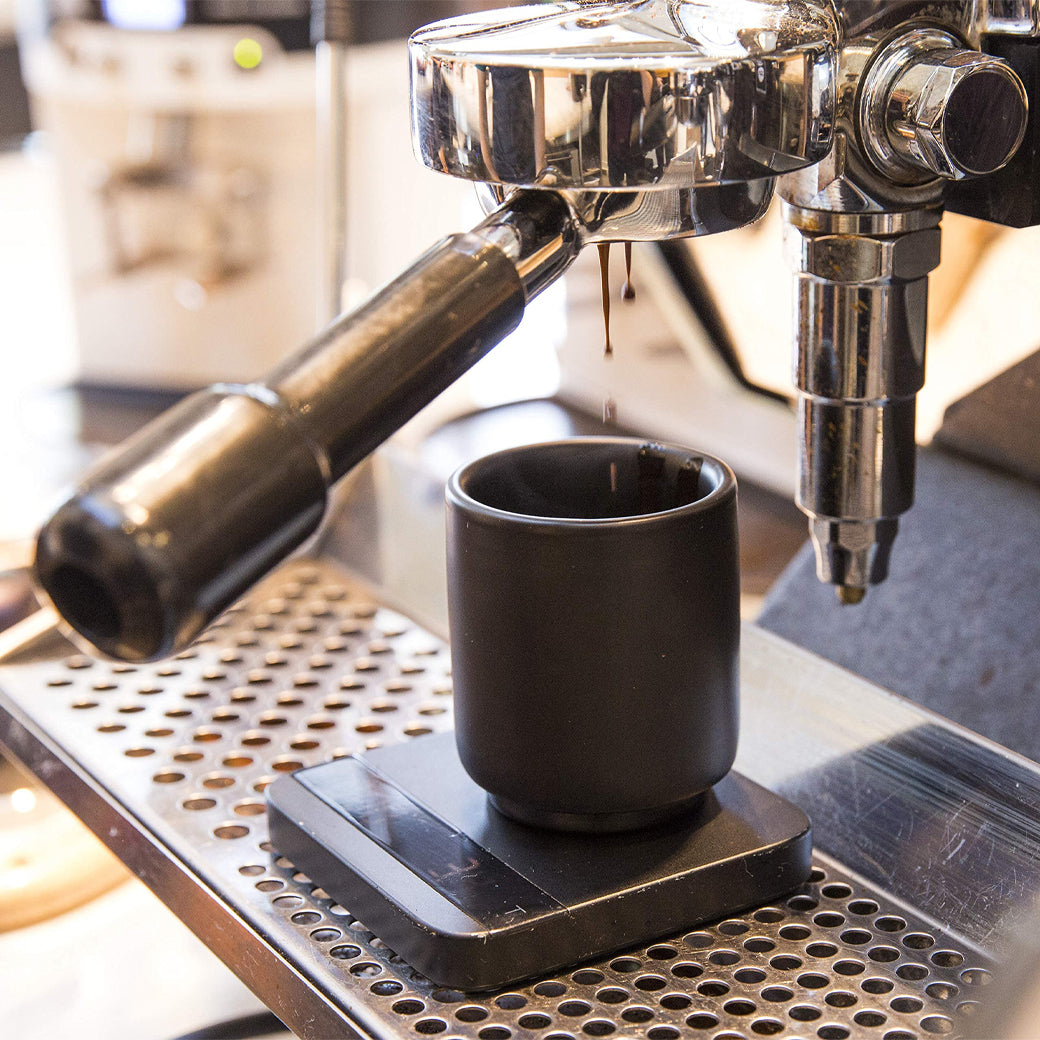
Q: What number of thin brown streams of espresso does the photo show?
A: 2